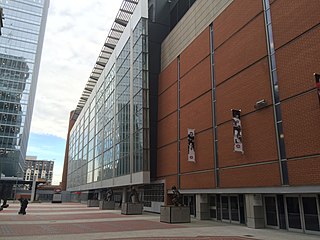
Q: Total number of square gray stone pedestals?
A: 4